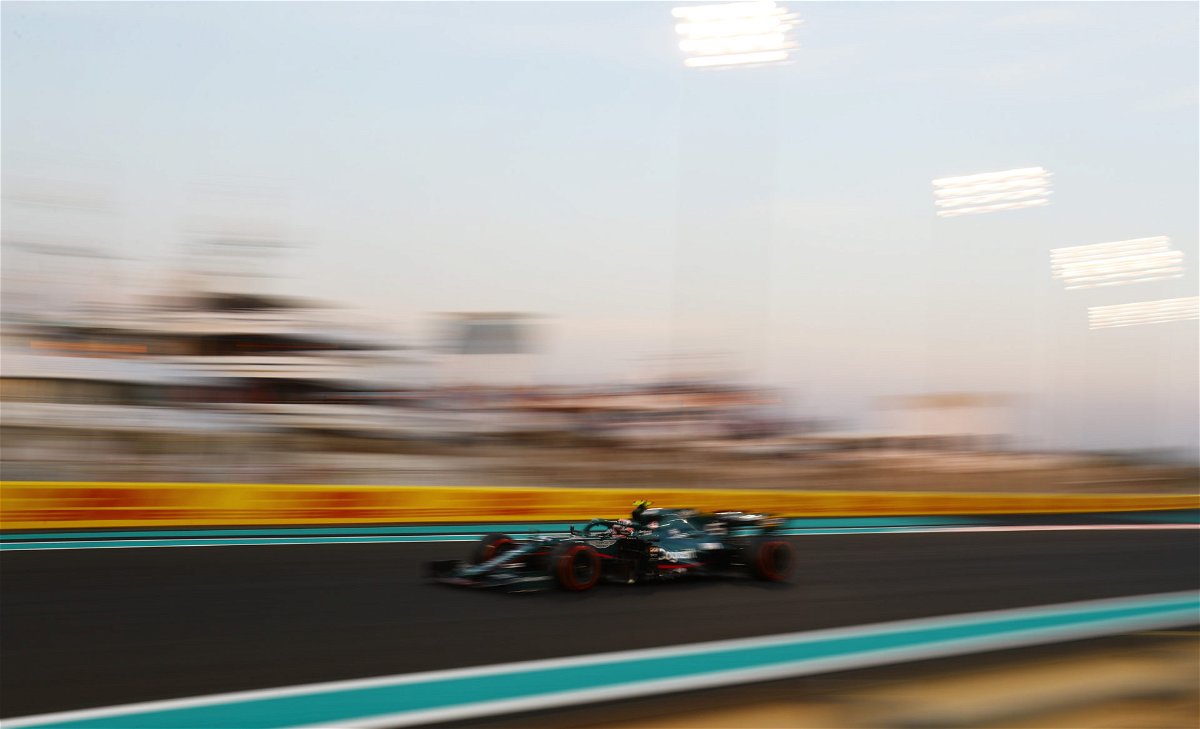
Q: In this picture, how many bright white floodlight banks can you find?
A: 4